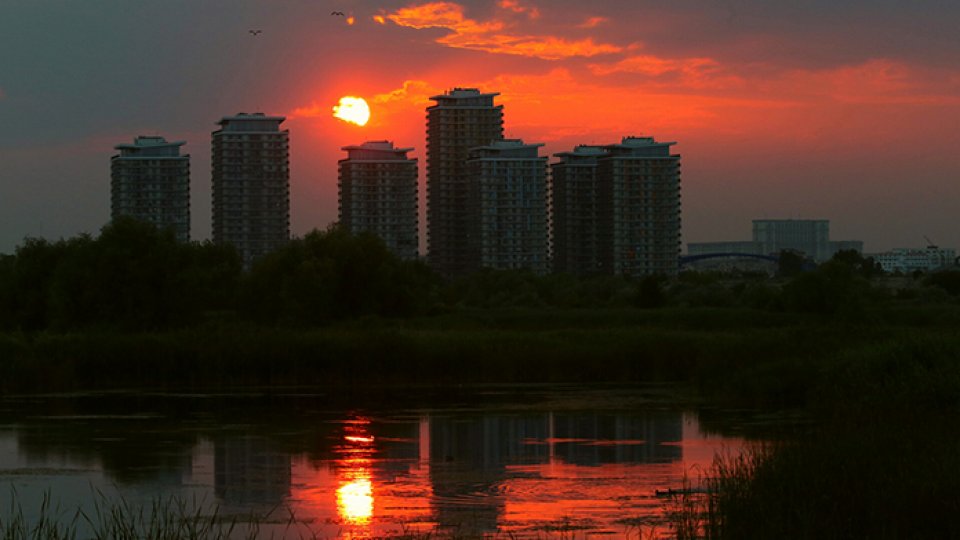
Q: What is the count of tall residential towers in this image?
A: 7